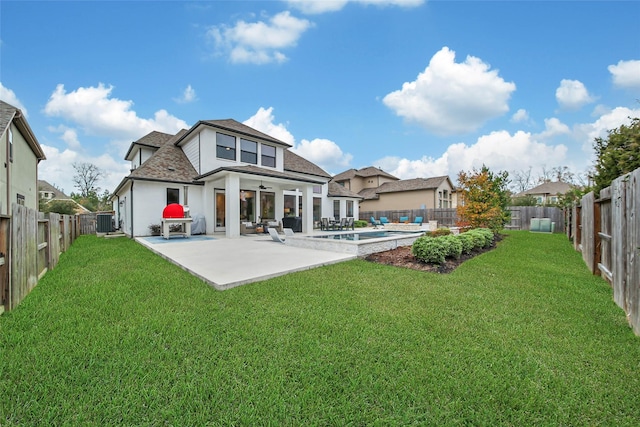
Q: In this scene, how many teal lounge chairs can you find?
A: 4